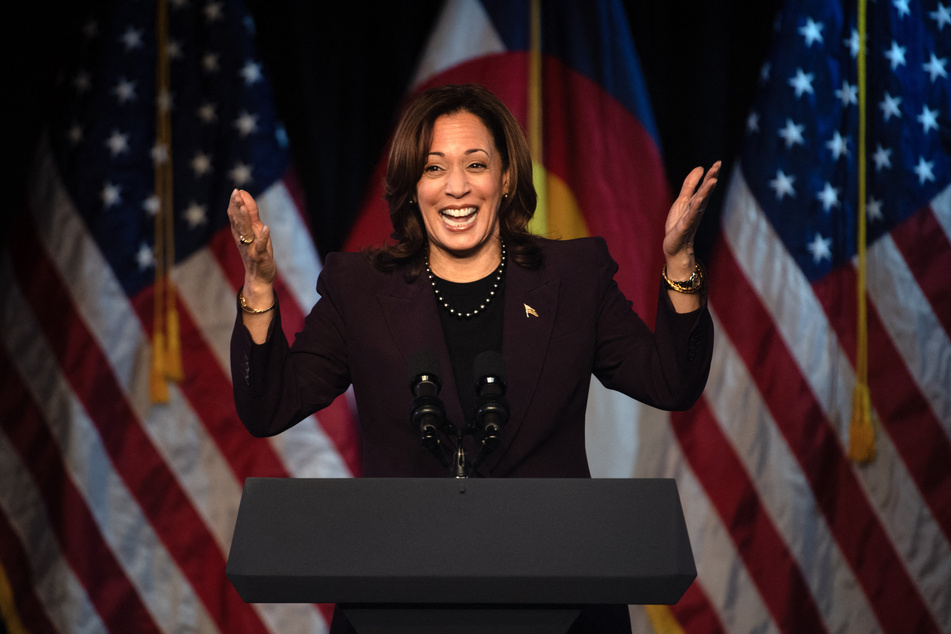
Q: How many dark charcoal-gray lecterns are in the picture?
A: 1